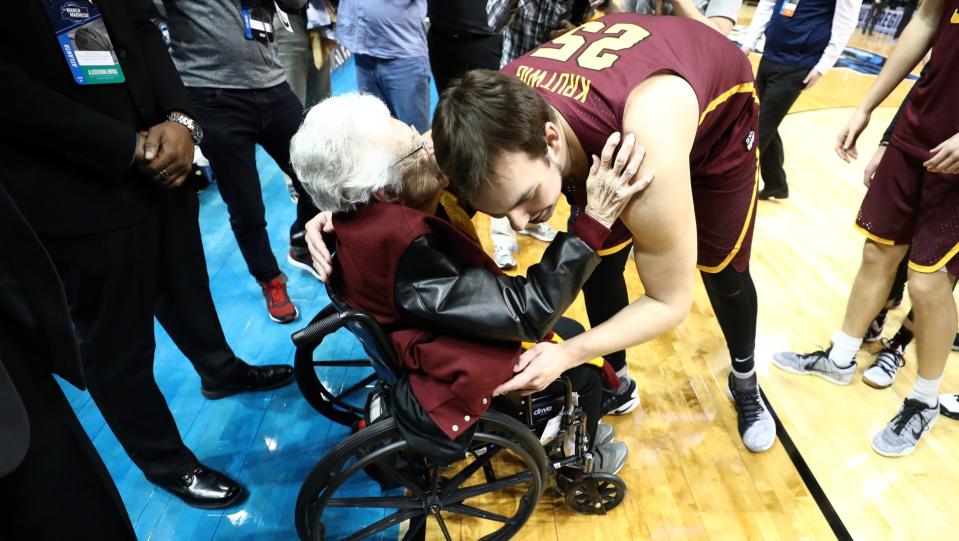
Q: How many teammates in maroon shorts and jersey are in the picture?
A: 2